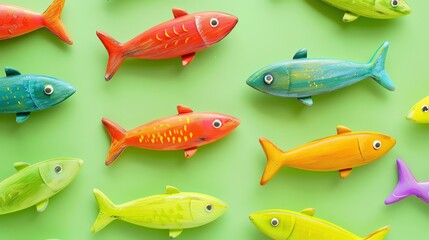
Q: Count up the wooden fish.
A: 12